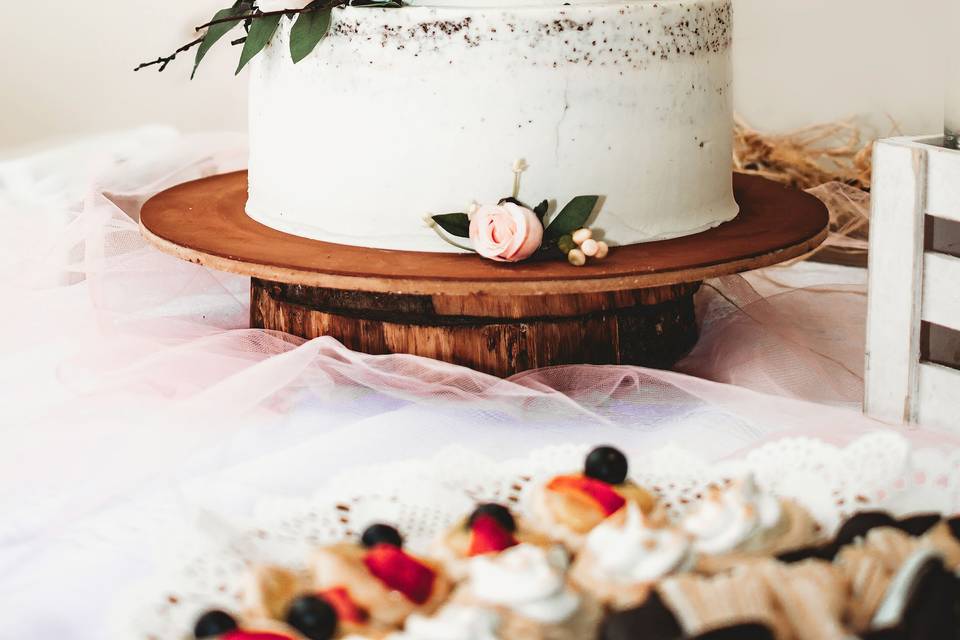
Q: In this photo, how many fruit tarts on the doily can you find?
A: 5